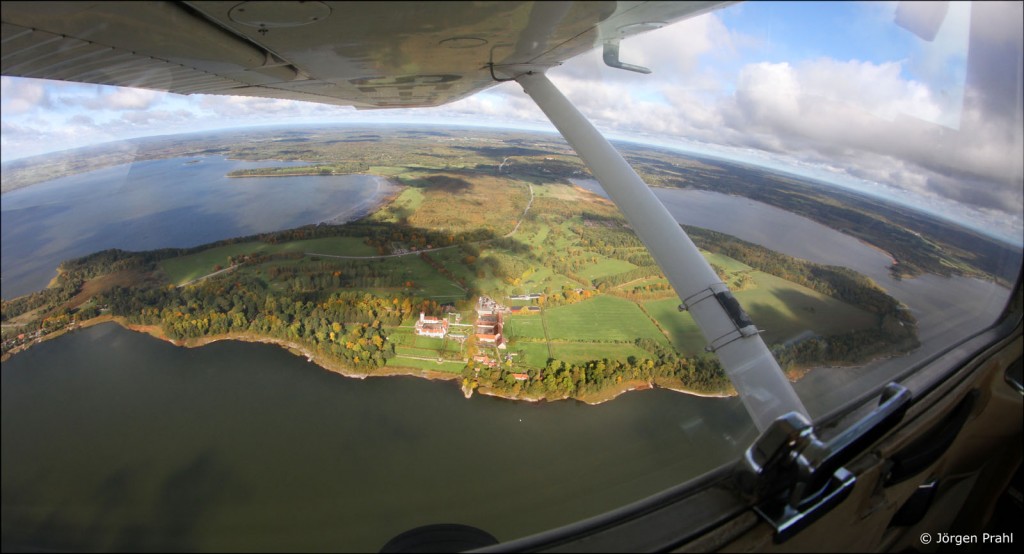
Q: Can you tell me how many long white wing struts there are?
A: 1